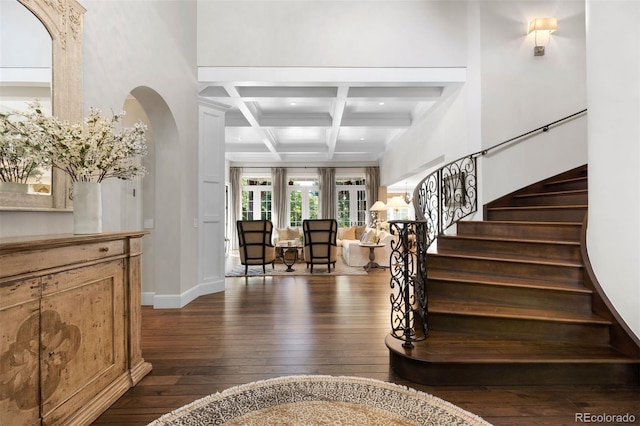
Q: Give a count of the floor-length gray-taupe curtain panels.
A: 4